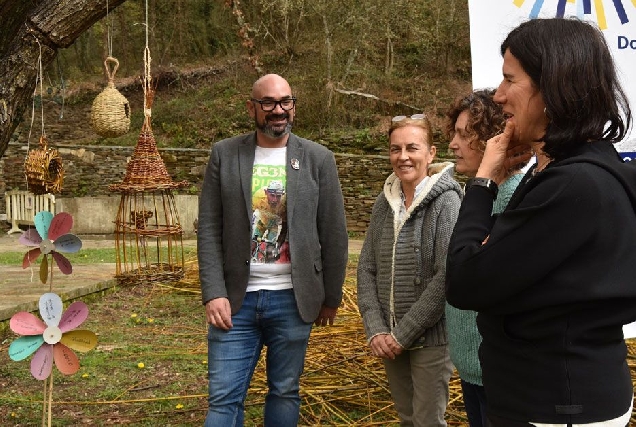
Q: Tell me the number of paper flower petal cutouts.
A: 14